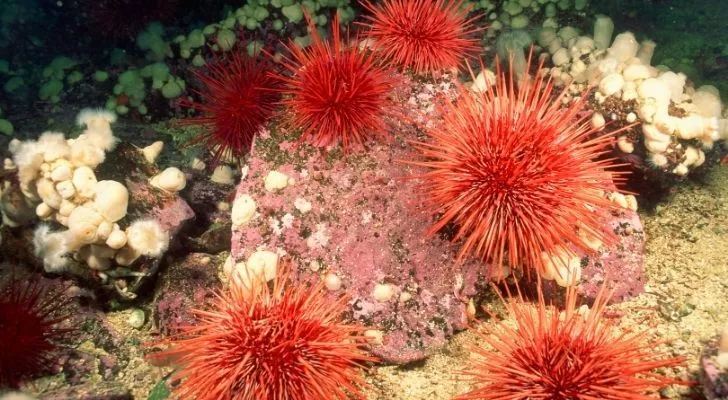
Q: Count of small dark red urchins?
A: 2